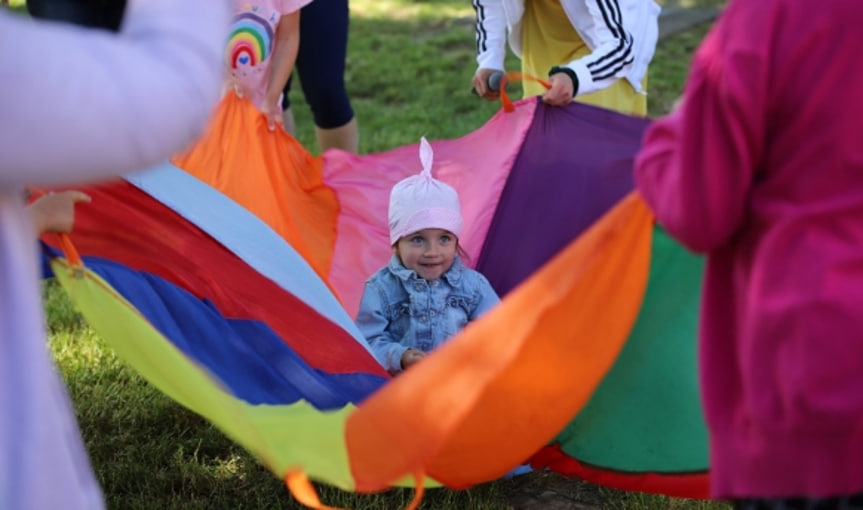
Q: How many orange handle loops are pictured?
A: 3